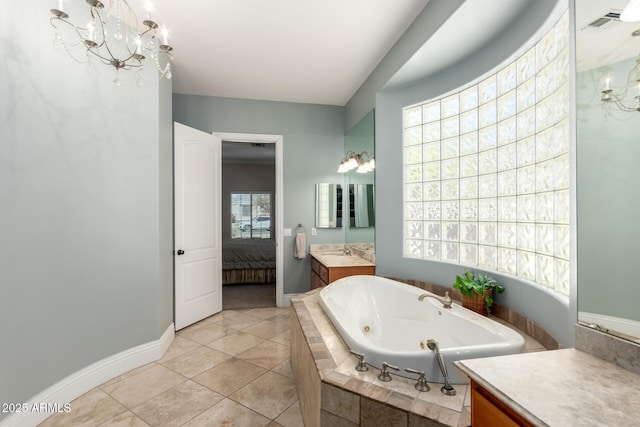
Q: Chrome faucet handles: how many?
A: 3